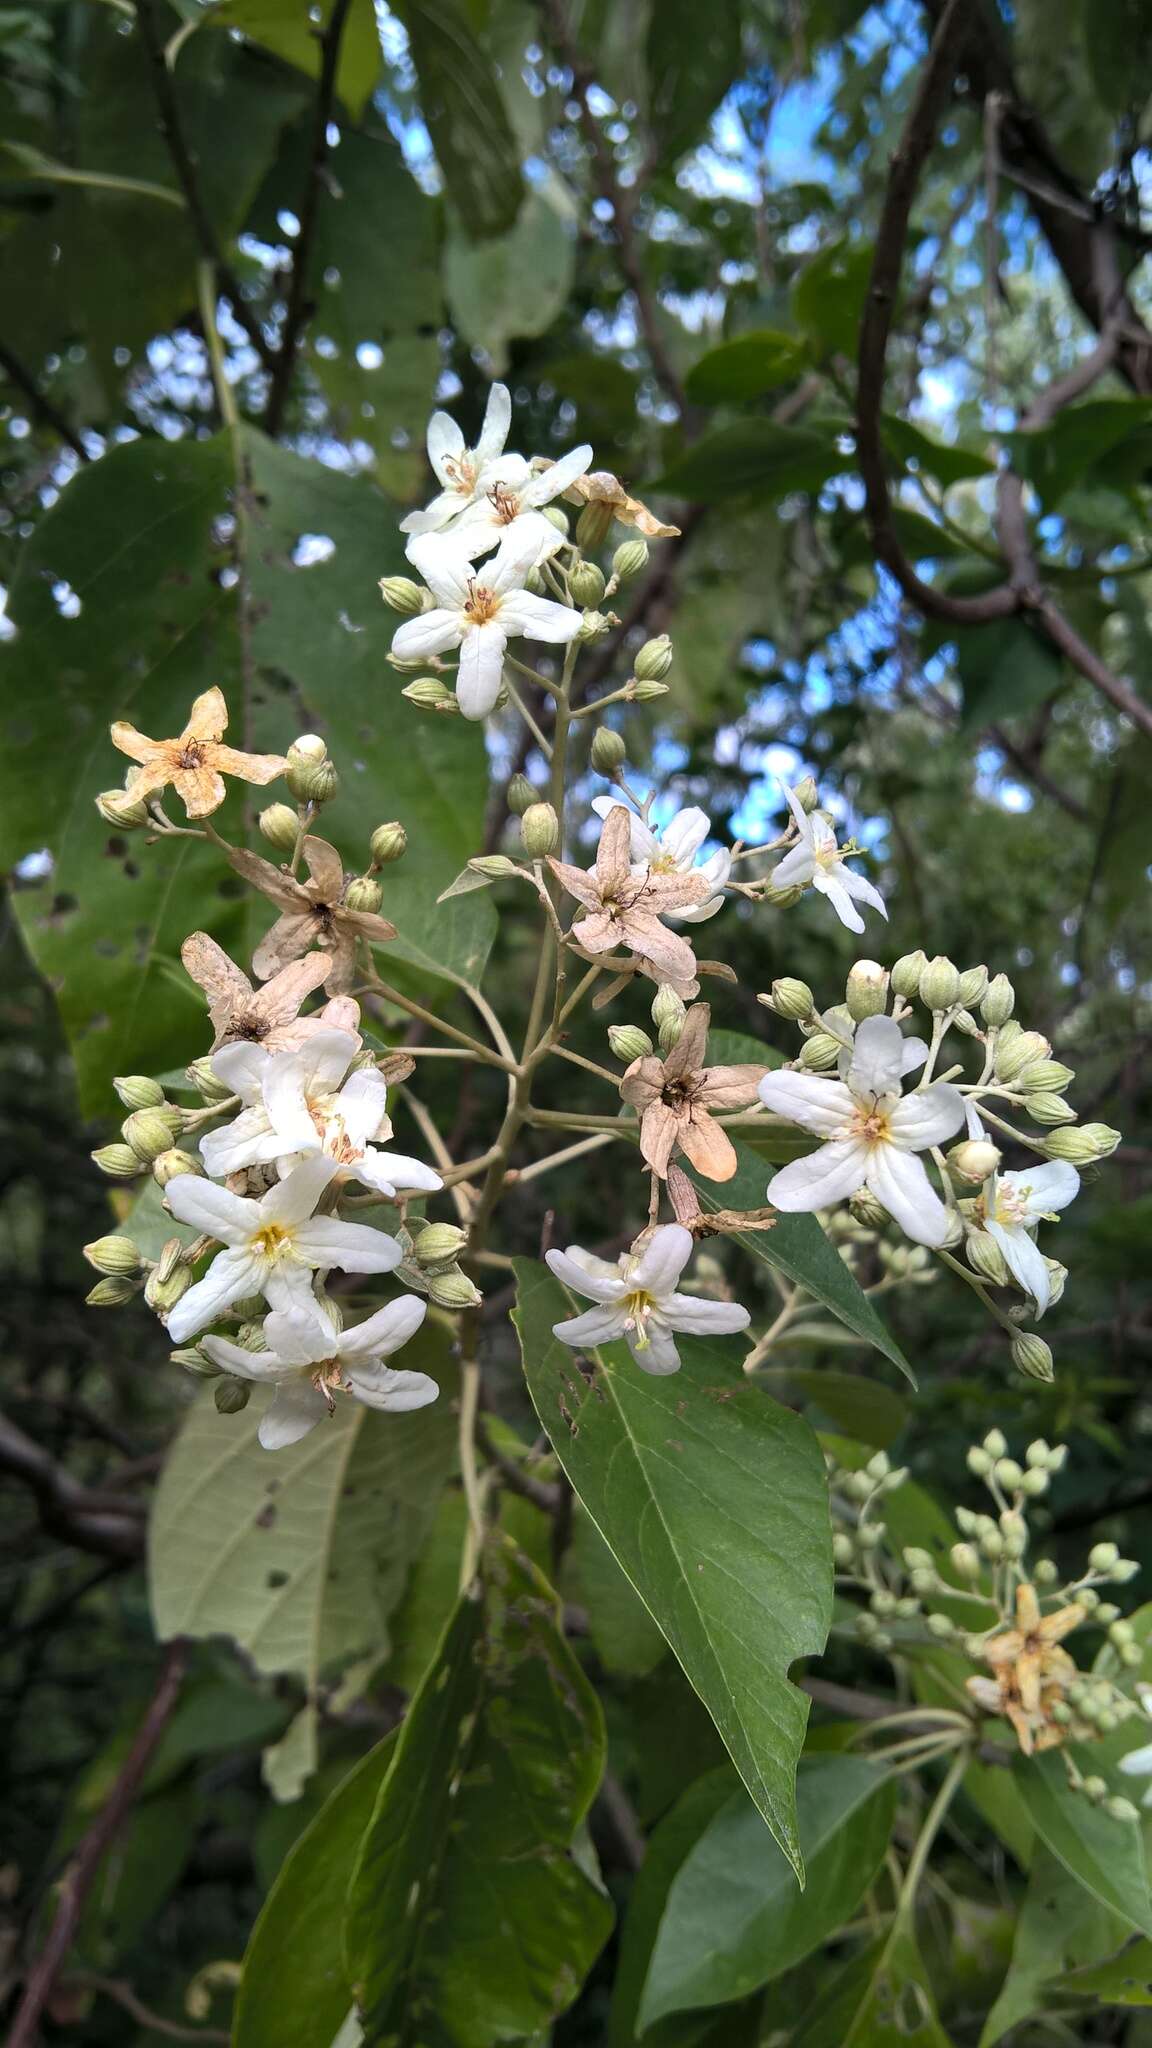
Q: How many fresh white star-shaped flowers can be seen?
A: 12